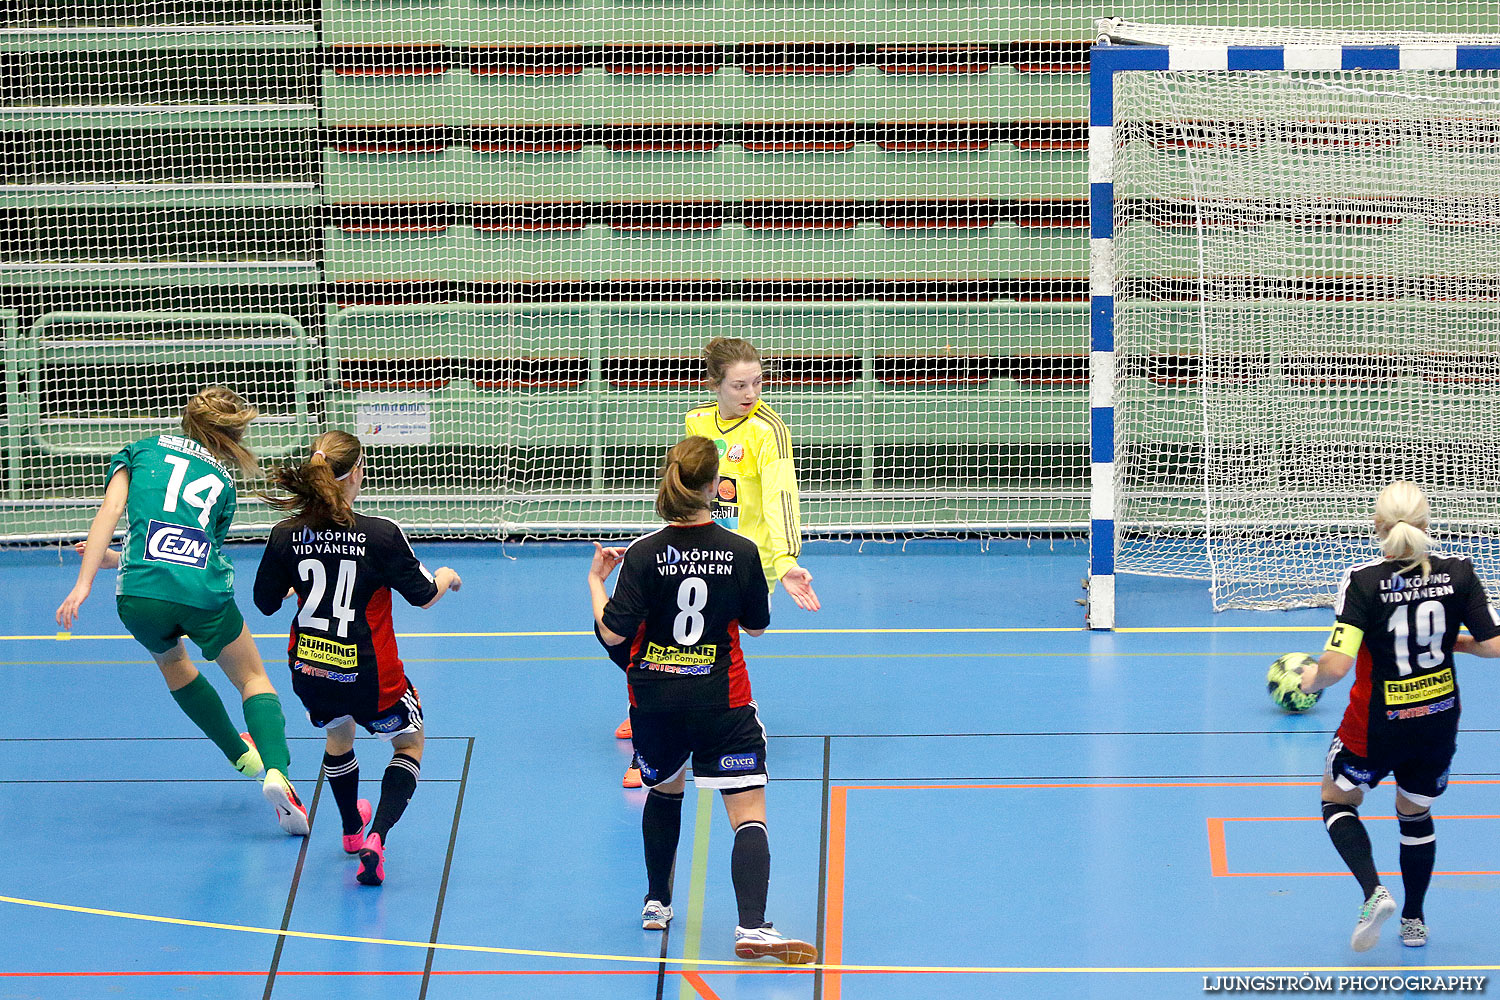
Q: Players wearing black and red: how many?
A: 3